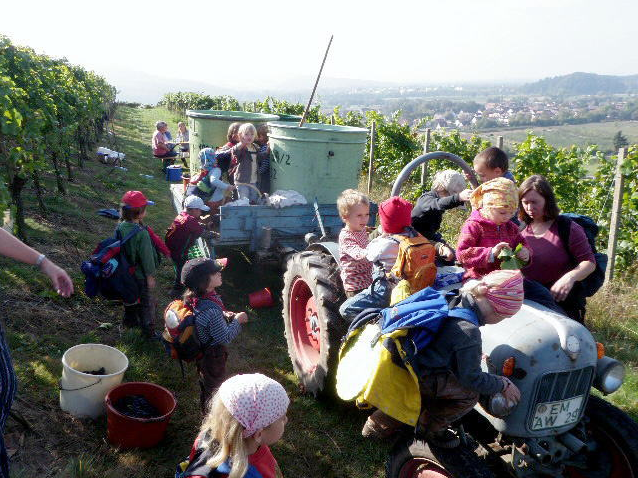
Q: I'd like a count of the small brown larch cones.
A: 0